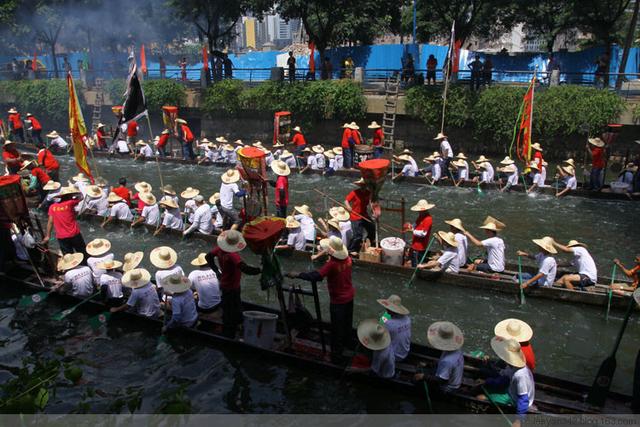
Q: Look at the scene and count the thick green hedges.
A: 4